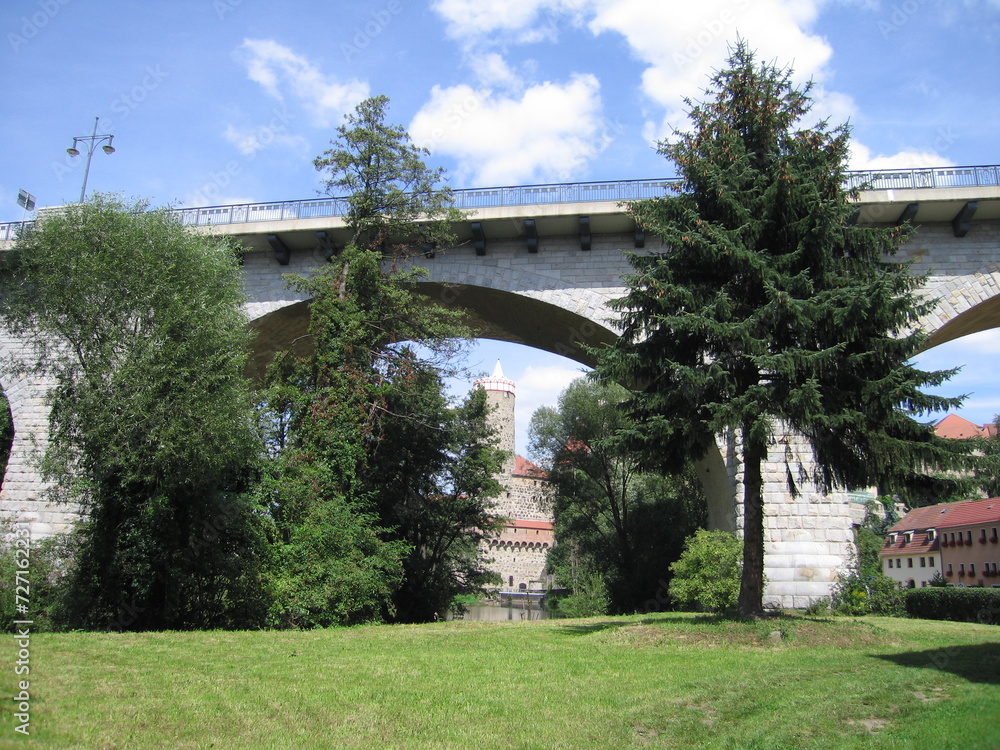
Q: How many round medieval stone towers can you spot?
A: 1